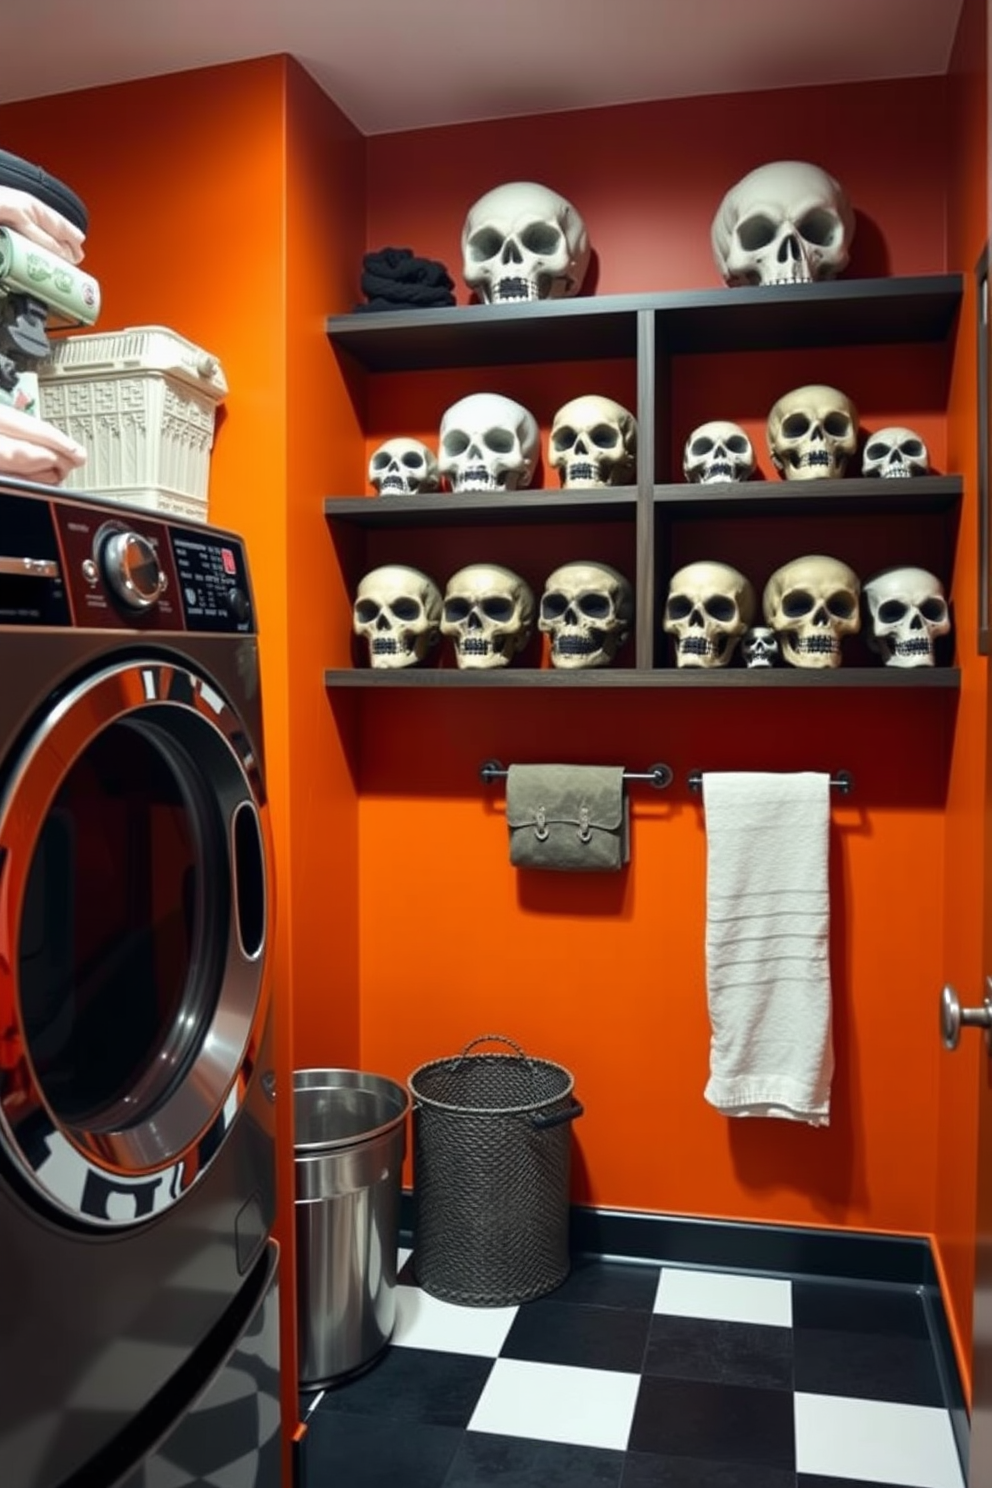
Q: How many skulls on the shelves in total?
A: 15